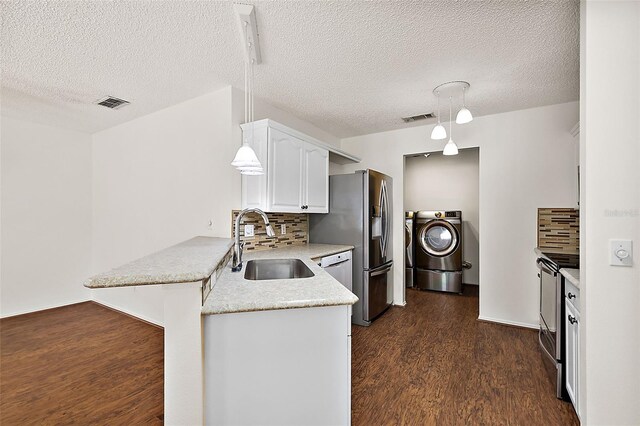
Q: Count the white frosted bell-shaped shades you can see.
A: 6